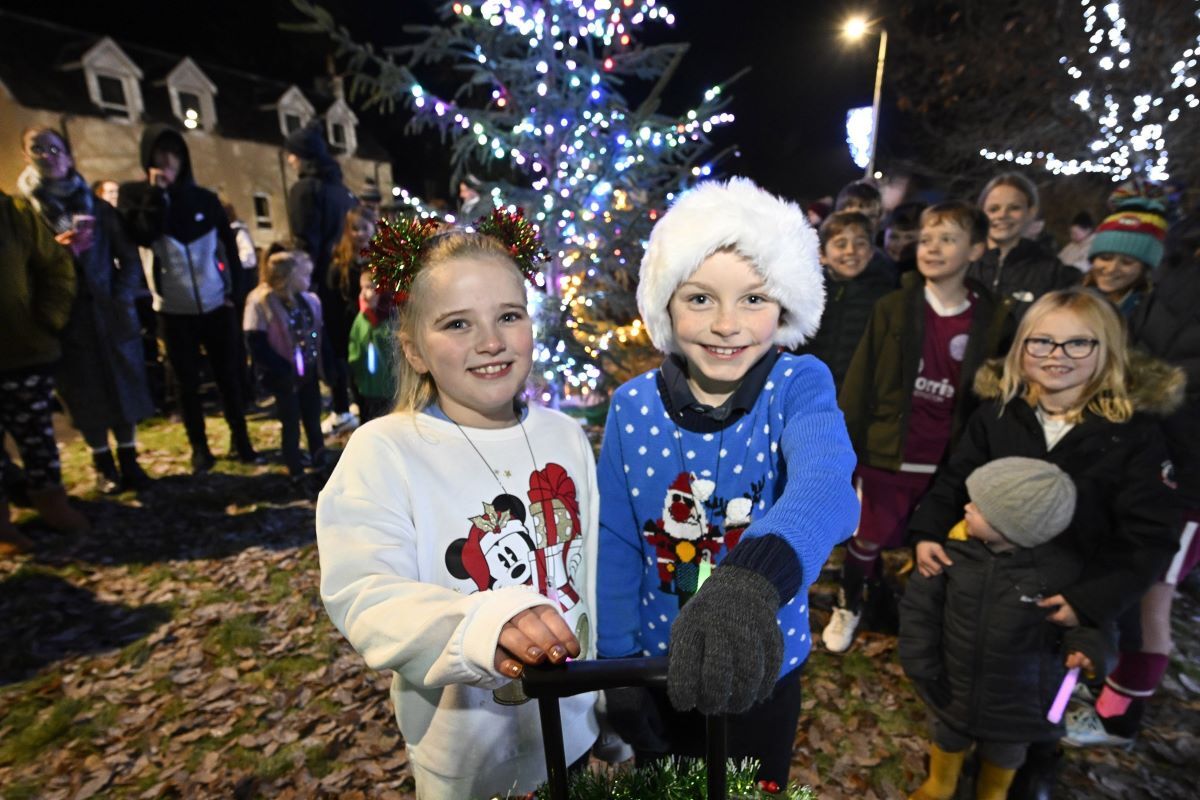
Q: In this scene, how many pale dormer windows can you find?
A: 4